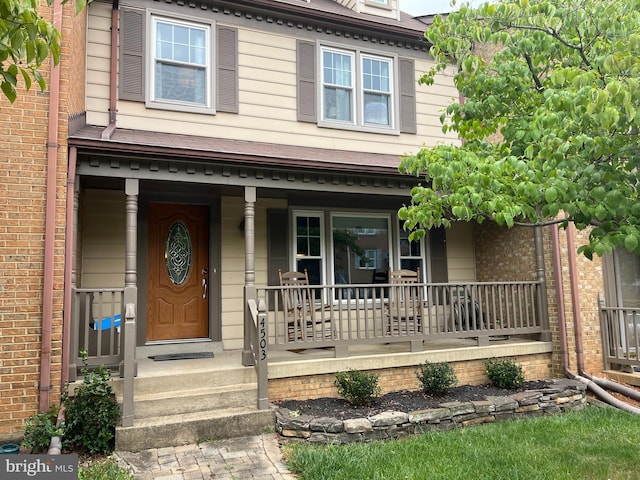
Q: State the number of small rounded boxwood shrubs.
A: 3